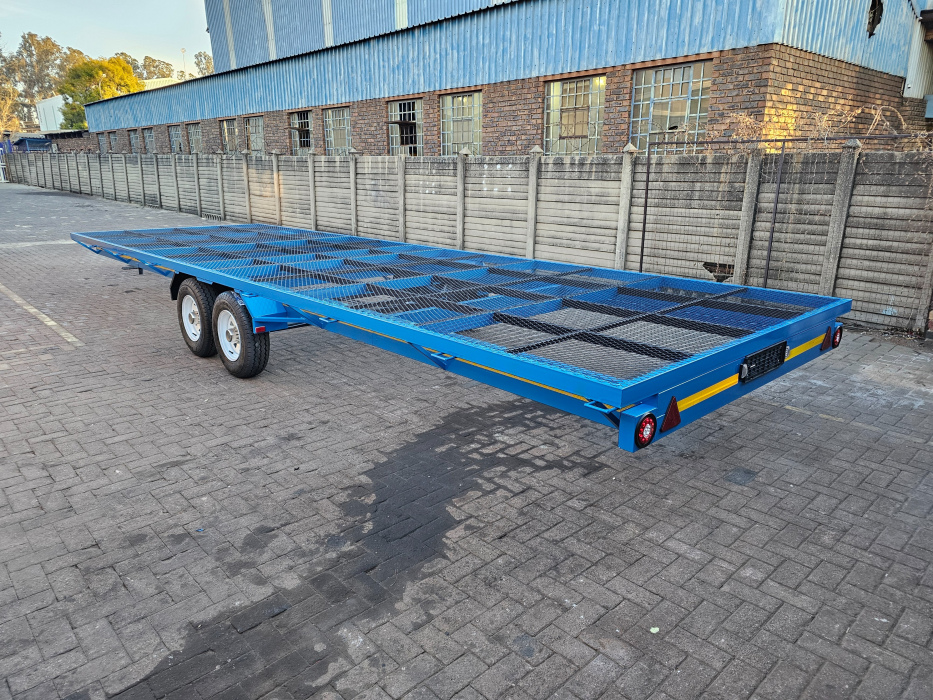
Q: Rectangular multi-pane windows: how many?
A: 14